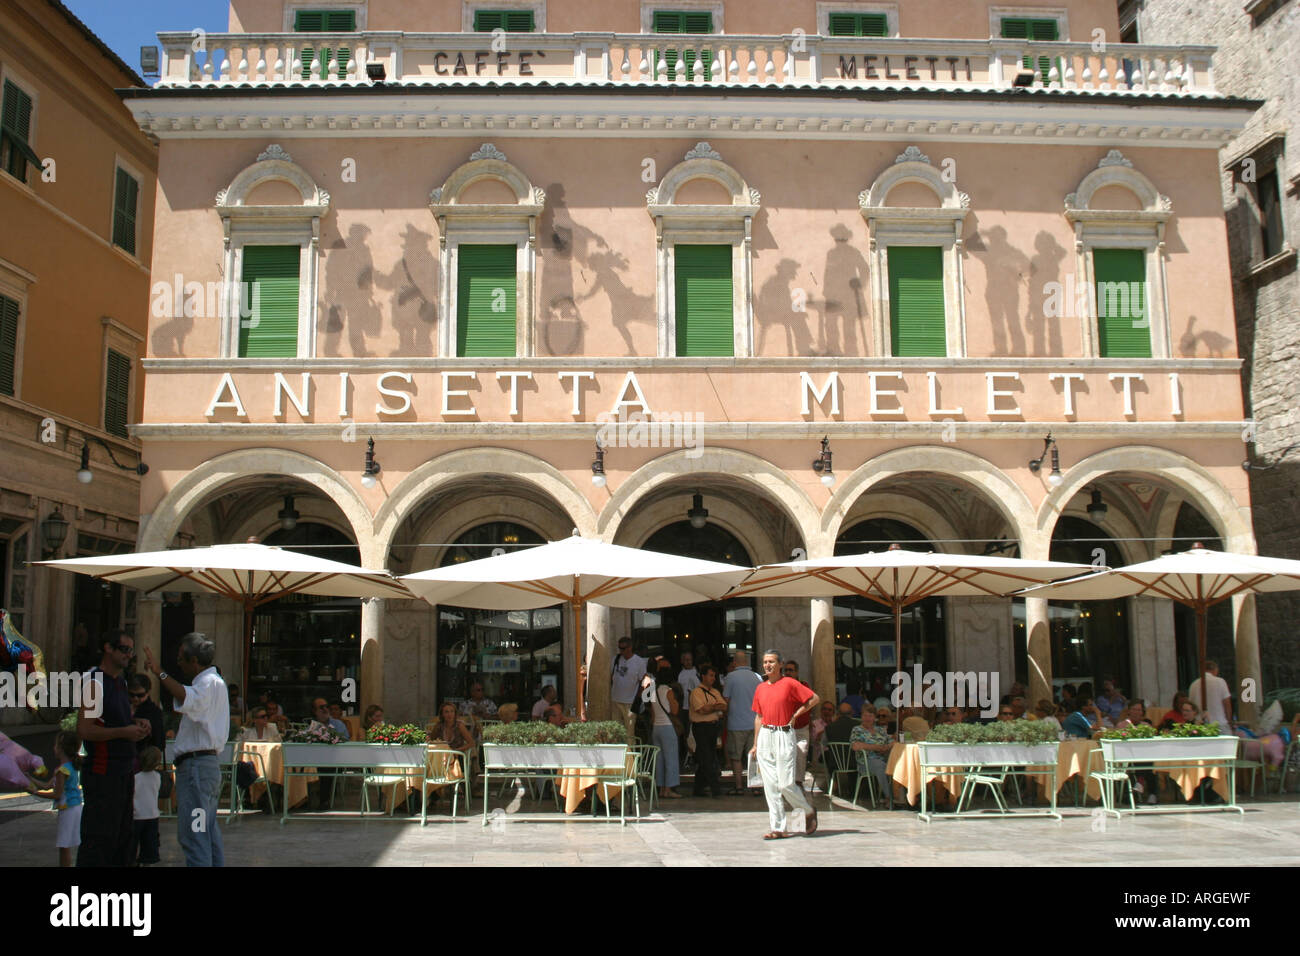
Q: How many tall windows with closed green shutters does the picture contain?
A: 5